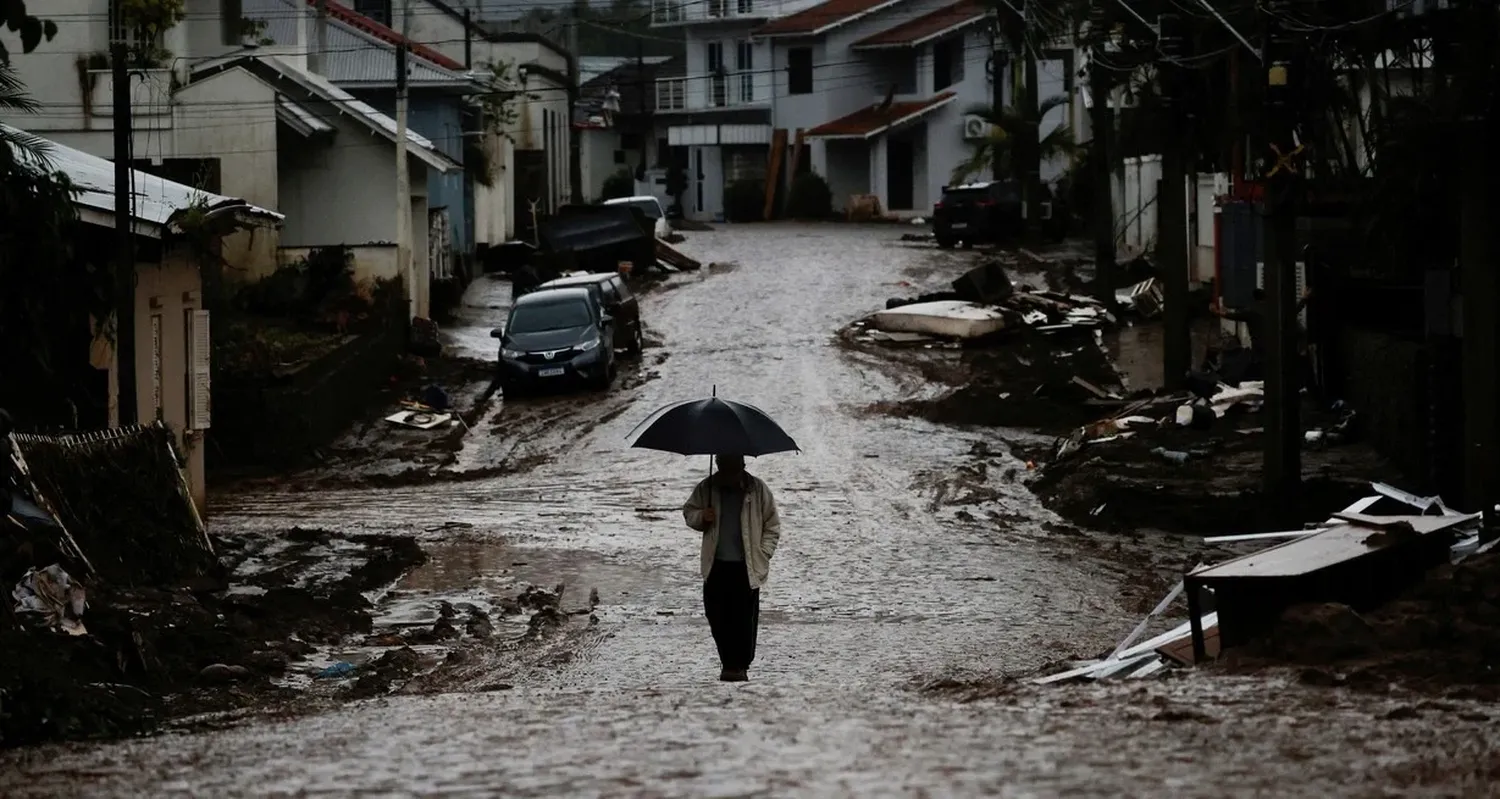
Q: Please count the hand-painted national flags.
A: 0